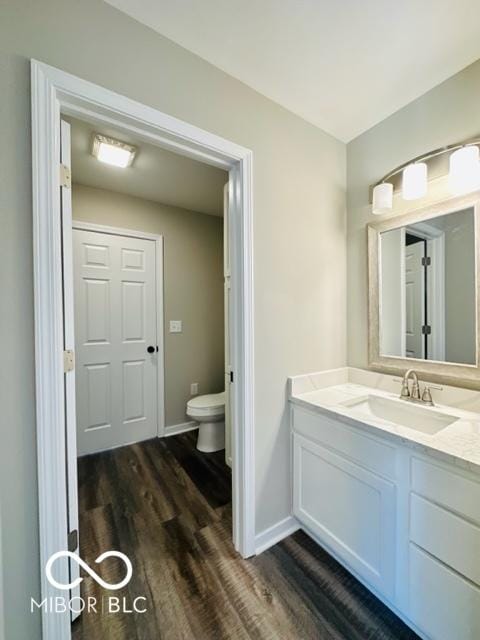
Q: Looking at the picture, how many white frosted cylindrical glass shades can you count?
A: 3